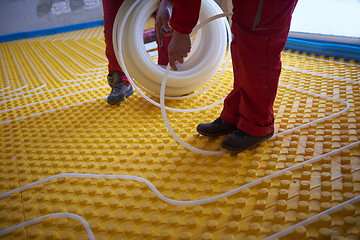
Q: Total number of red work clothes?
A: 2